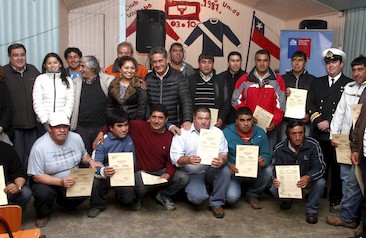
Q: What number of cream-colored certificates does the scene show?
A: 13